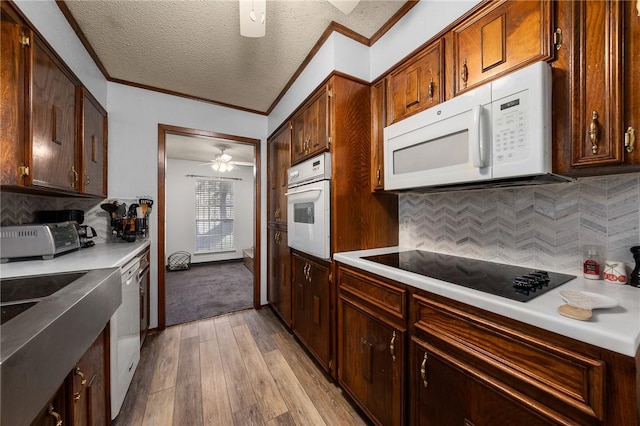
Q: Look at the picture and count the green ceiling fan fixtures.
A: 0